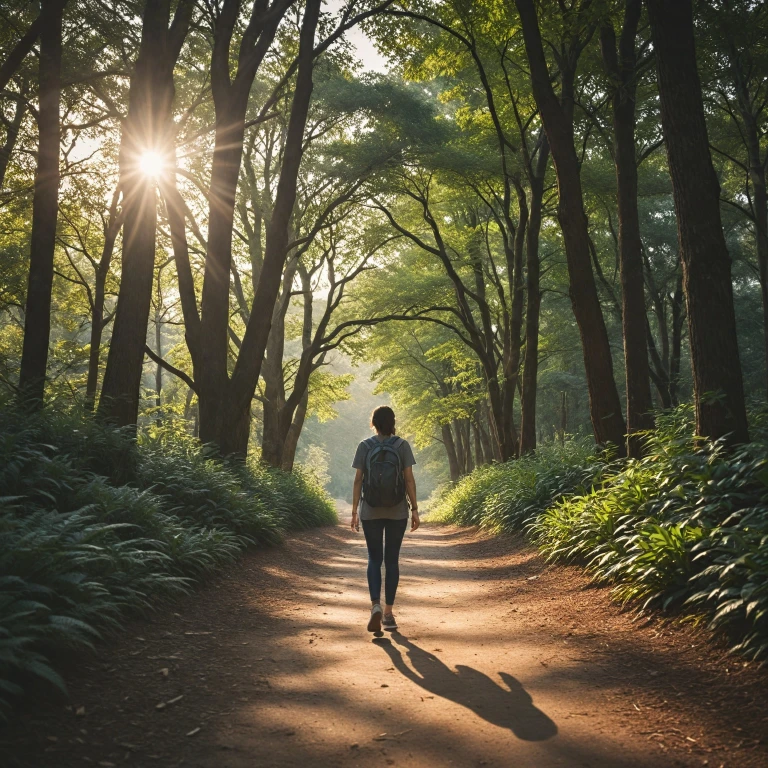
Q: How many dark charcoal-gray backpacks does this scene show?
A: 1